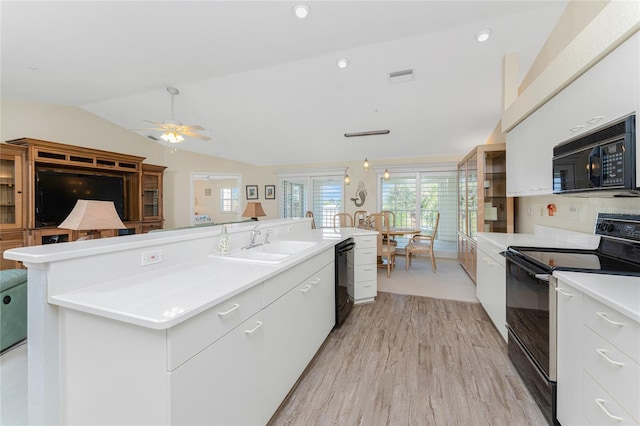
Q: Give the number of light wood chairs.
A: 6